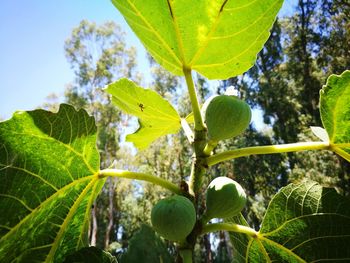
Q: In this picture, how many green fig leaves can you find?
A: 5